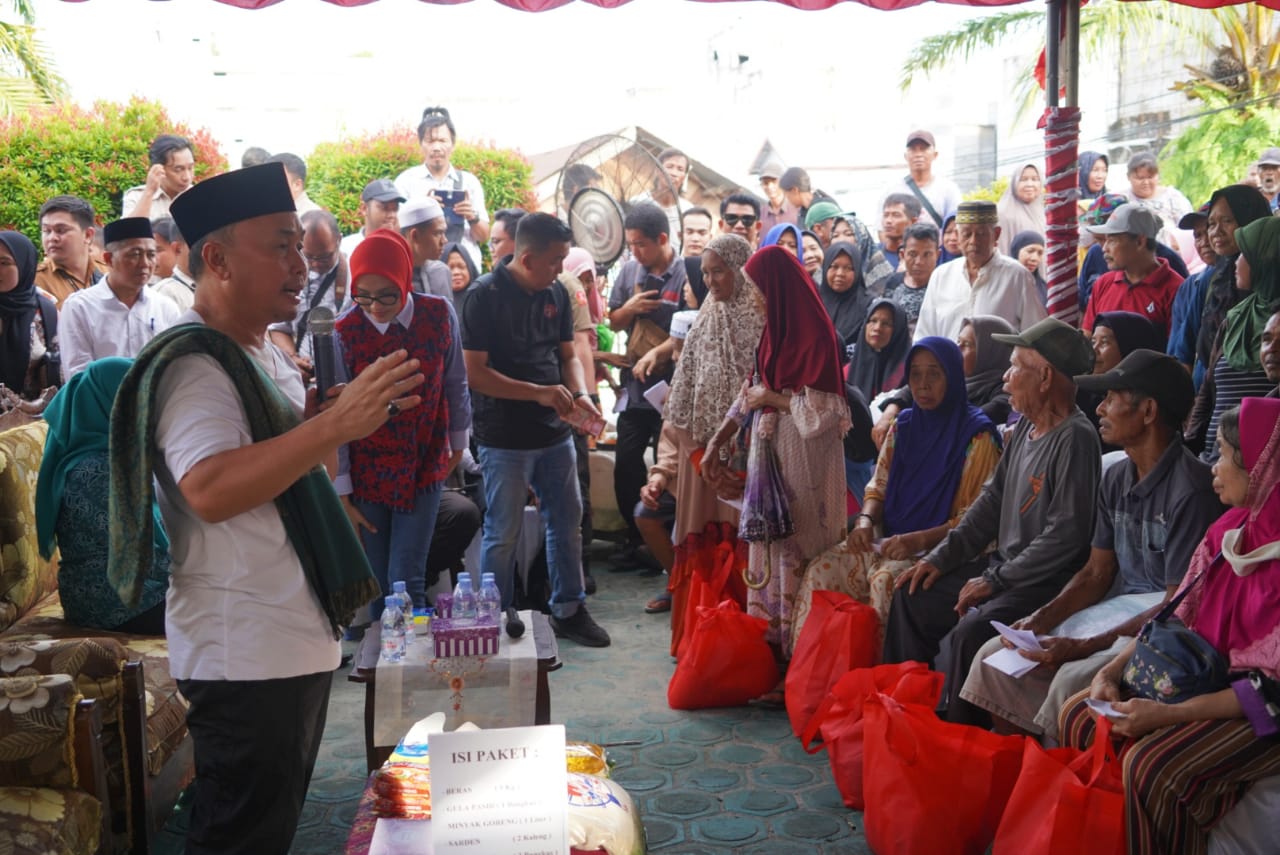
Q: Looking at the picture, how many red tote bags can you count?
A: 6